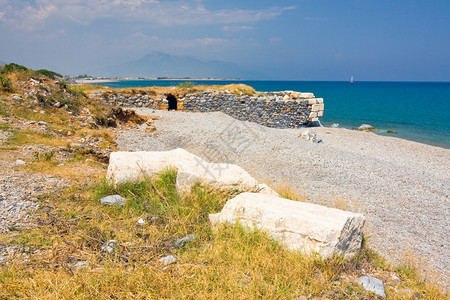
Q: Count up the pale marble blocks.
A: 3